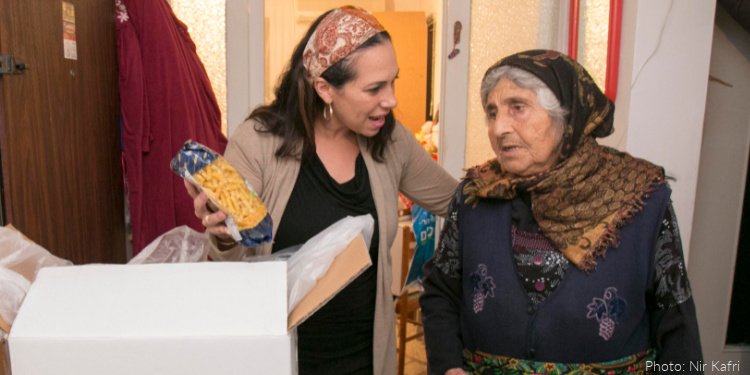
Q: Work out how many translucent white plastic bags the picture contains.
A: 3